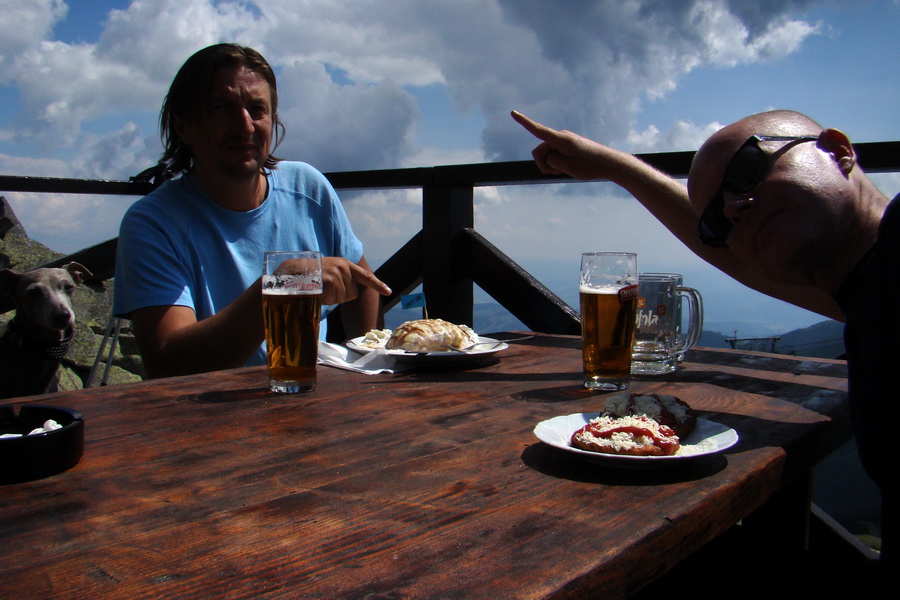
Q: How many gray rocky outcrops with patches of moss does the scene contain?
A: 1